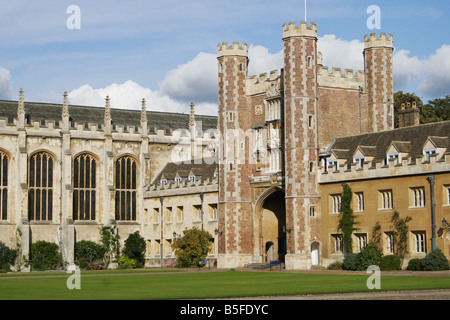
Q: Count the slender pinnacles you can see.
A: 5